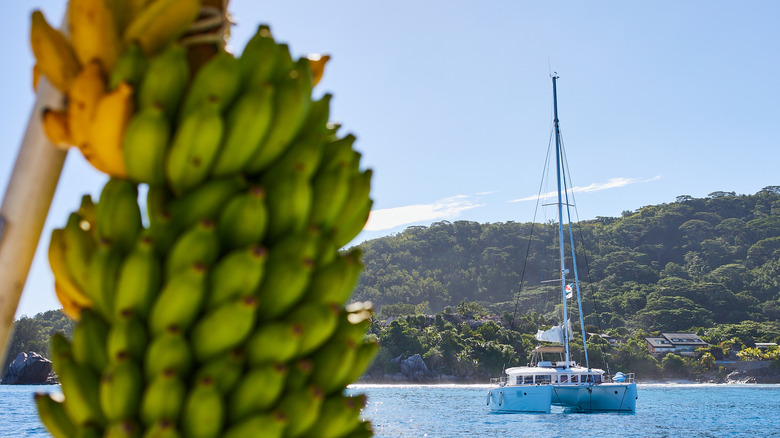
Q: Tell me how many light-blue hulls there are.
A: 2